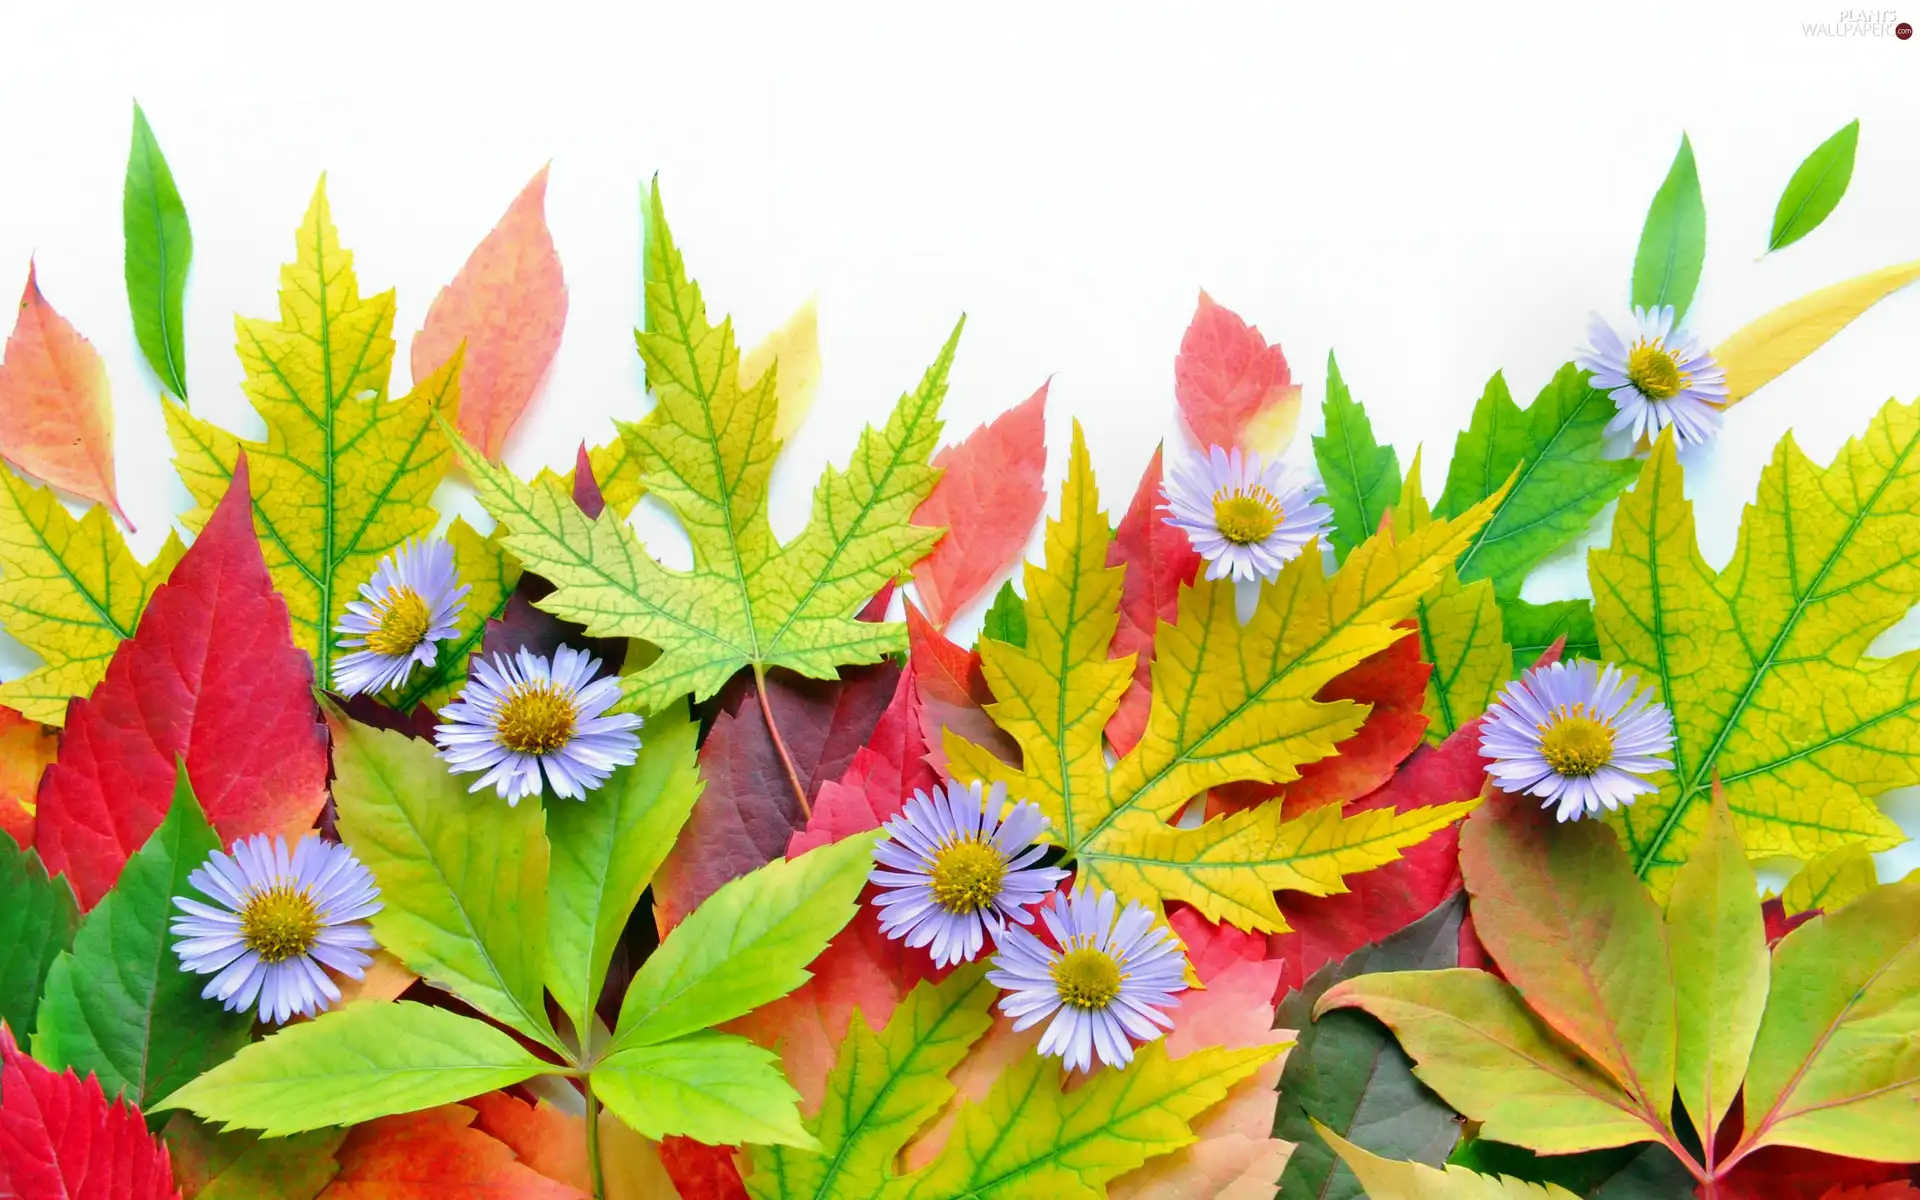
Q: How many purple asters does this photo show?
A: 8